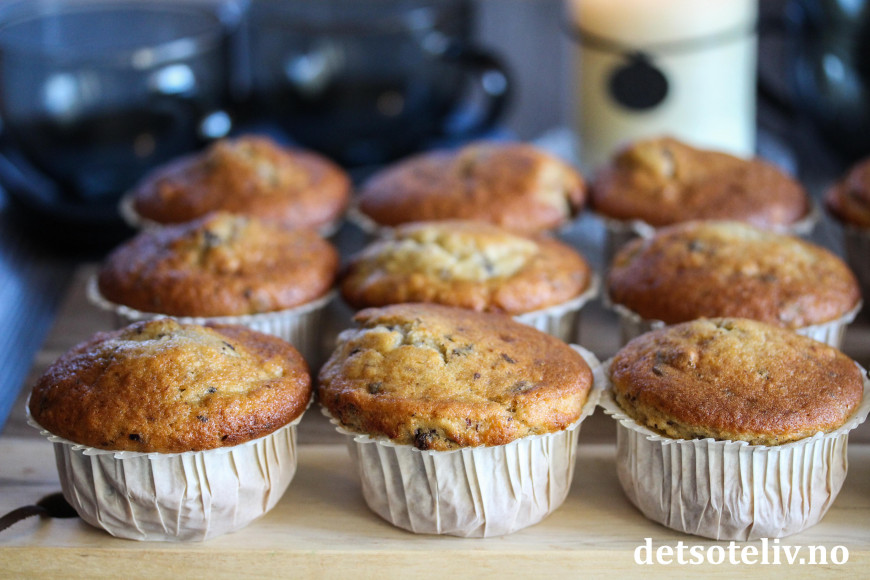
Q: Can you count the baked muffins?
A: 10